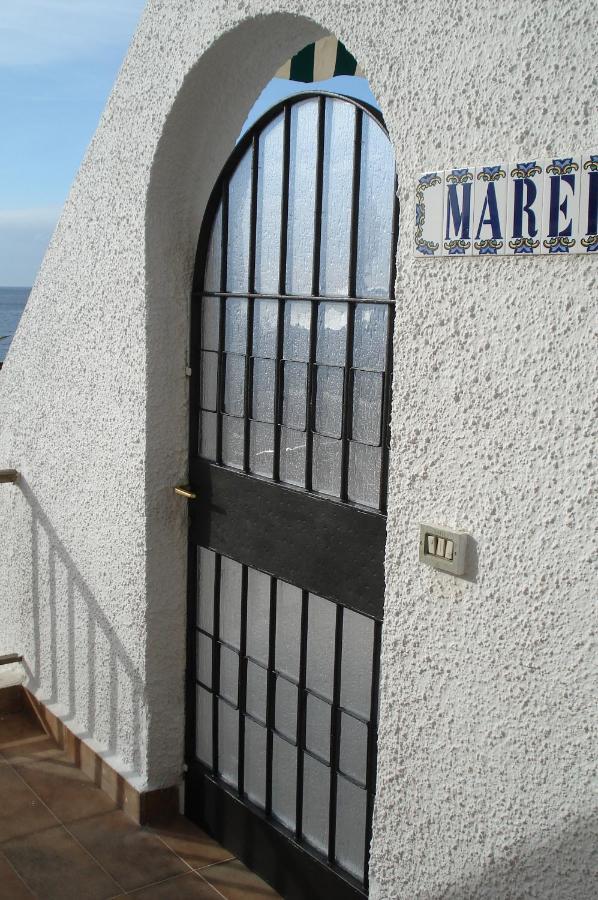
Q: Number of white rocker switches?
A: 3